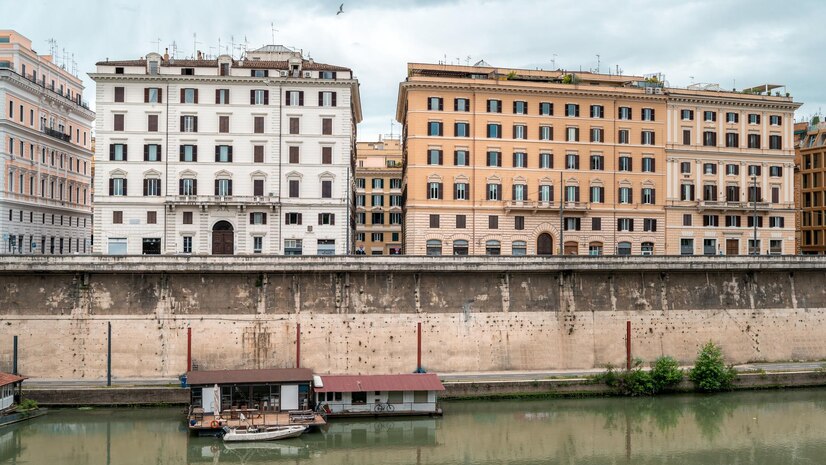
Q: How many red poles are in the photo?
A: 4